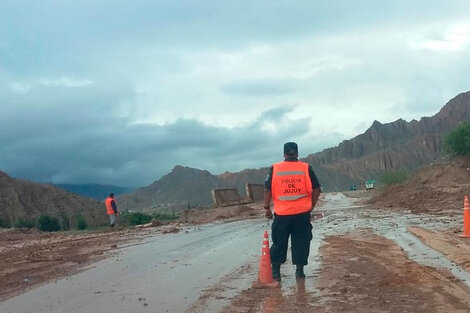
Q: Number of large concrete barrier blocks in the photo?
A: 2